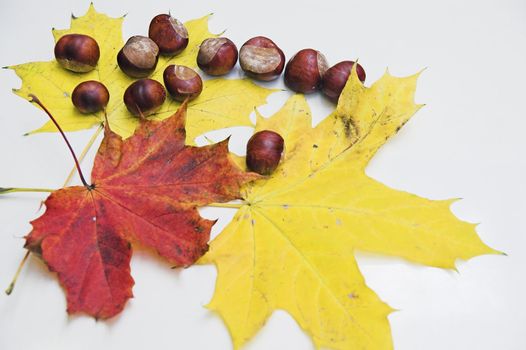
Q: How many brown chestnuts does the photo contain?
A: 11